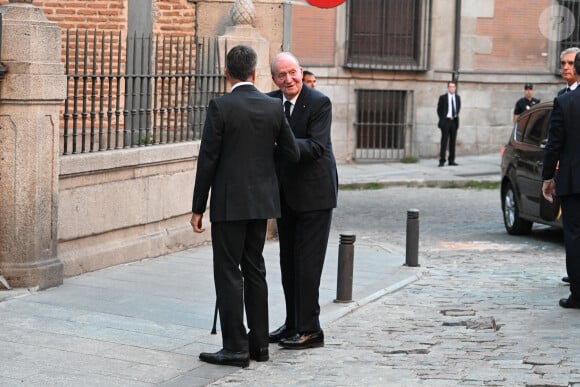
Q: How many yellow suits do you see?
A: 0